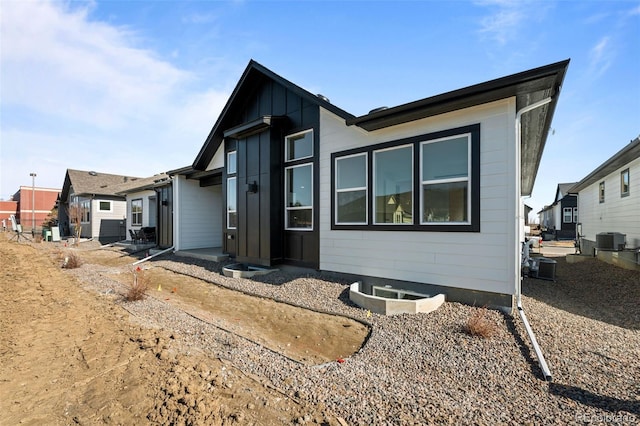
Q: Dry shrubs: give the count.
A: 3